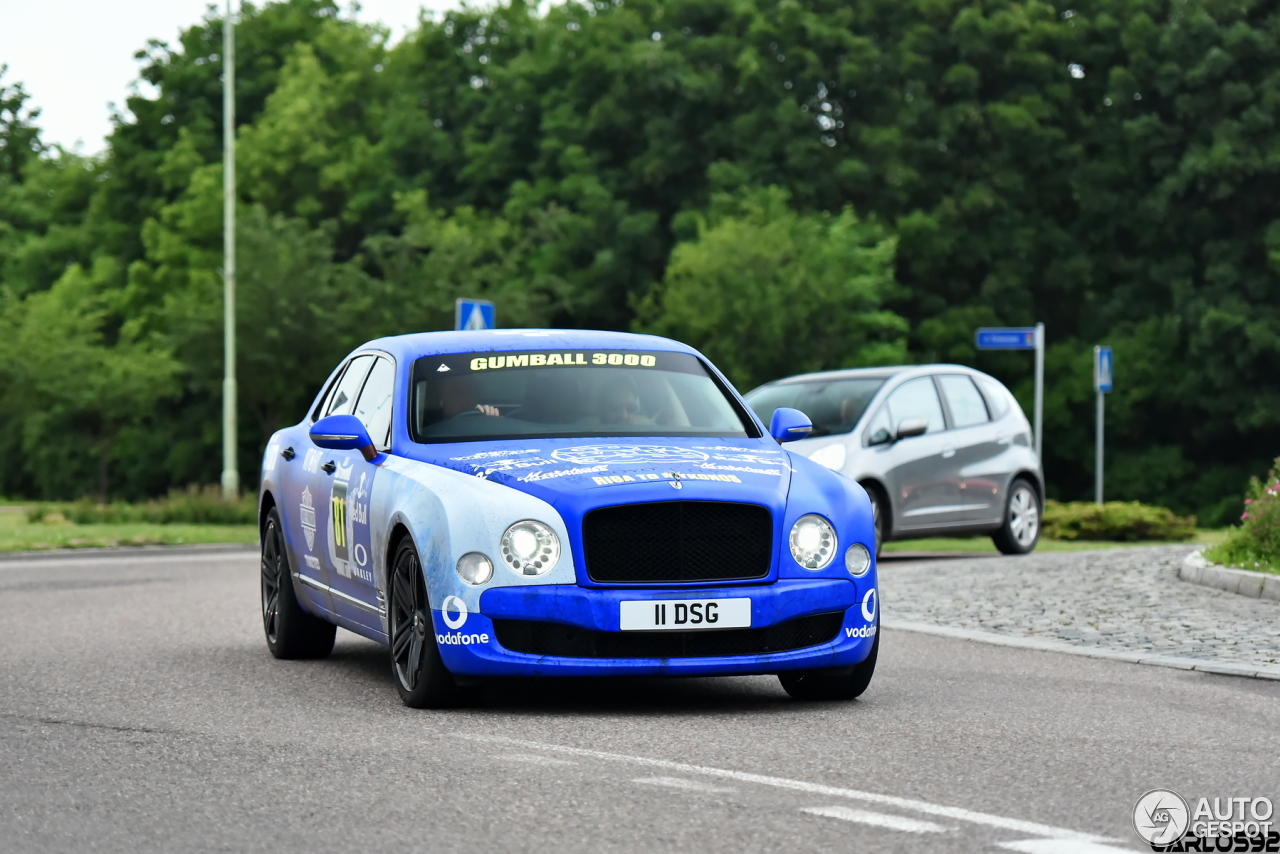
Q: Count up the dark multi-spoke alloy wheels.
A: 2